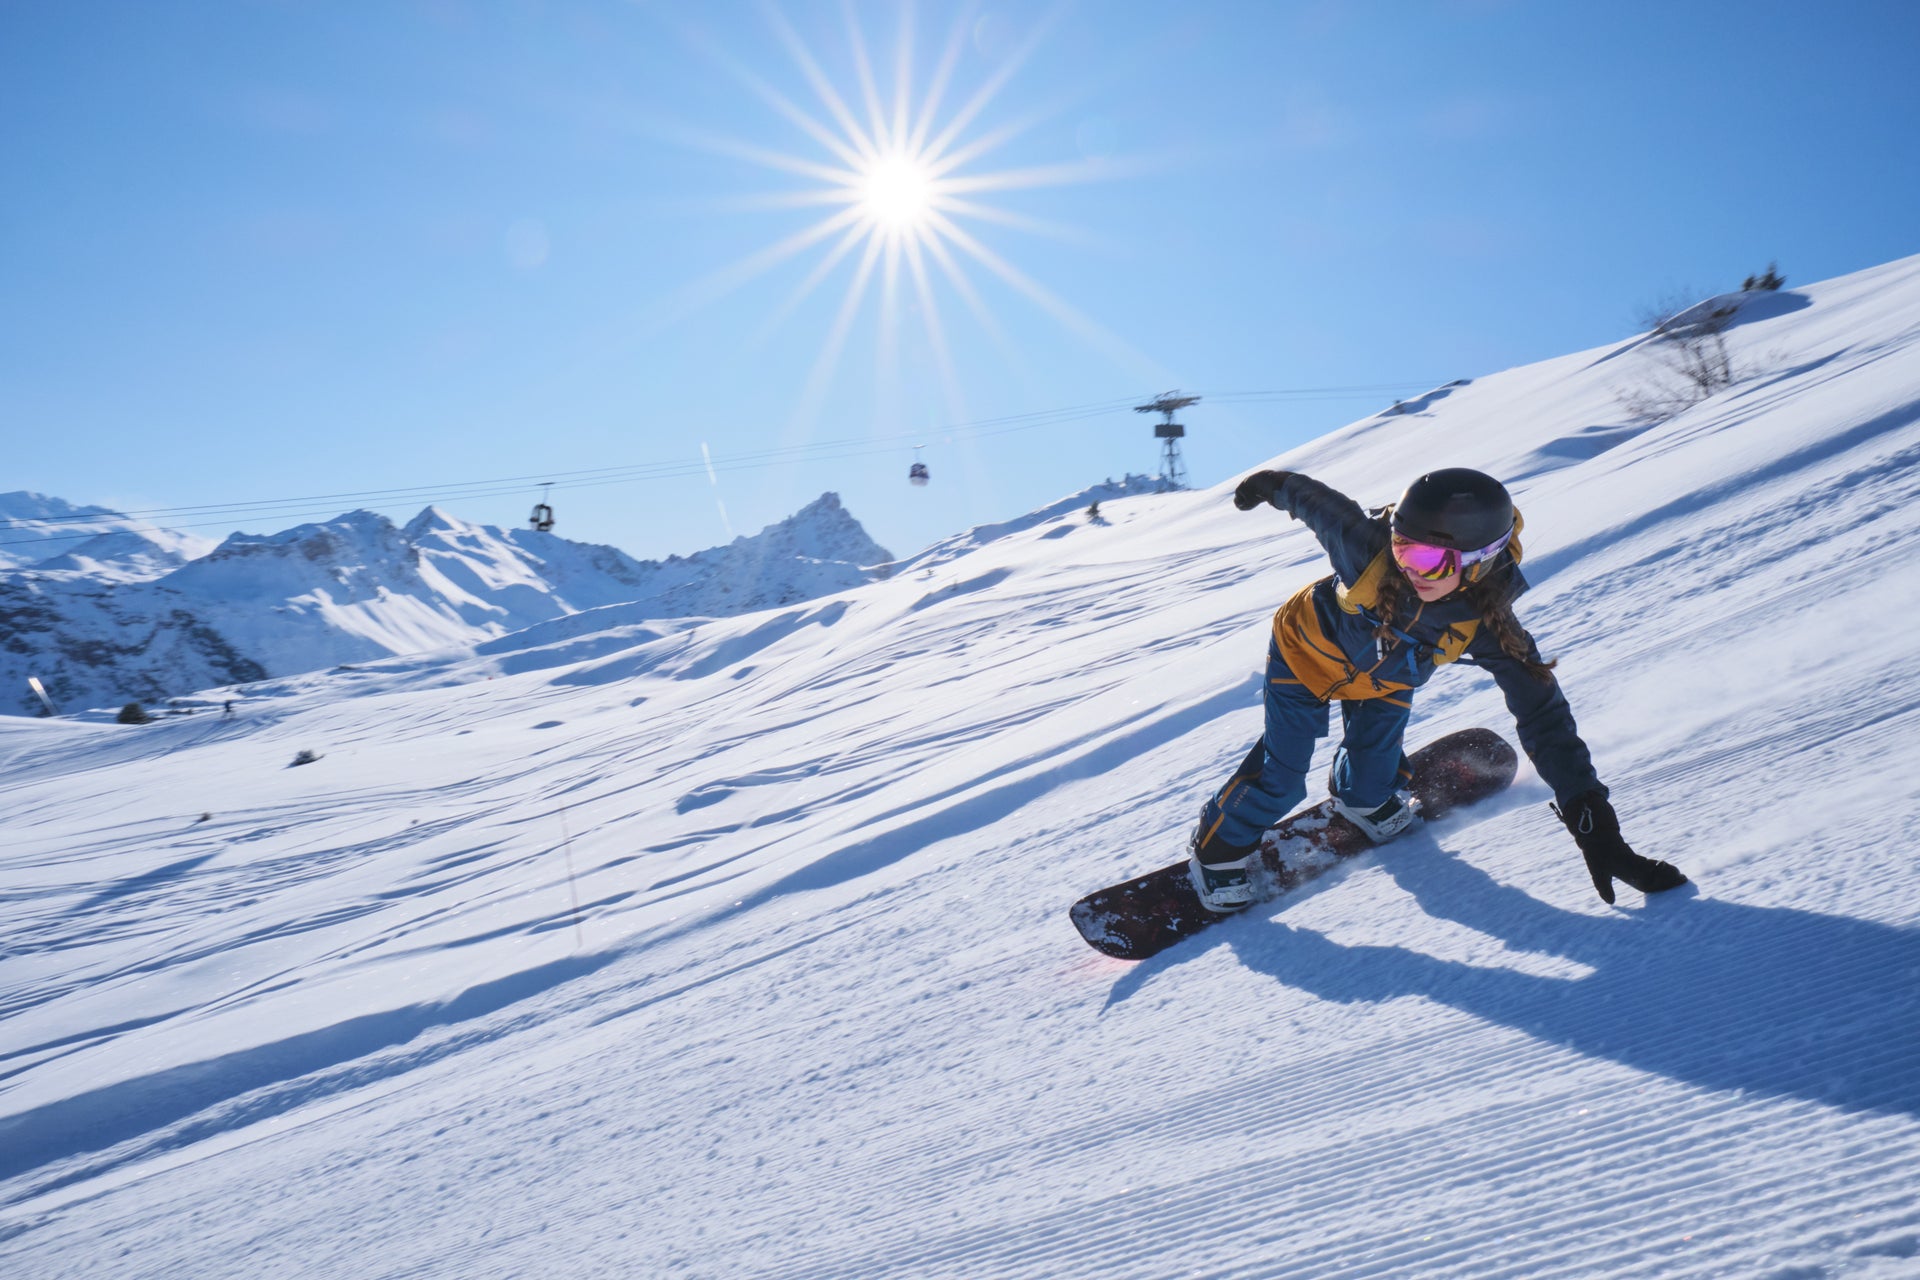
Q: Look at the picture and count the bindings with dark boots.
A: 2